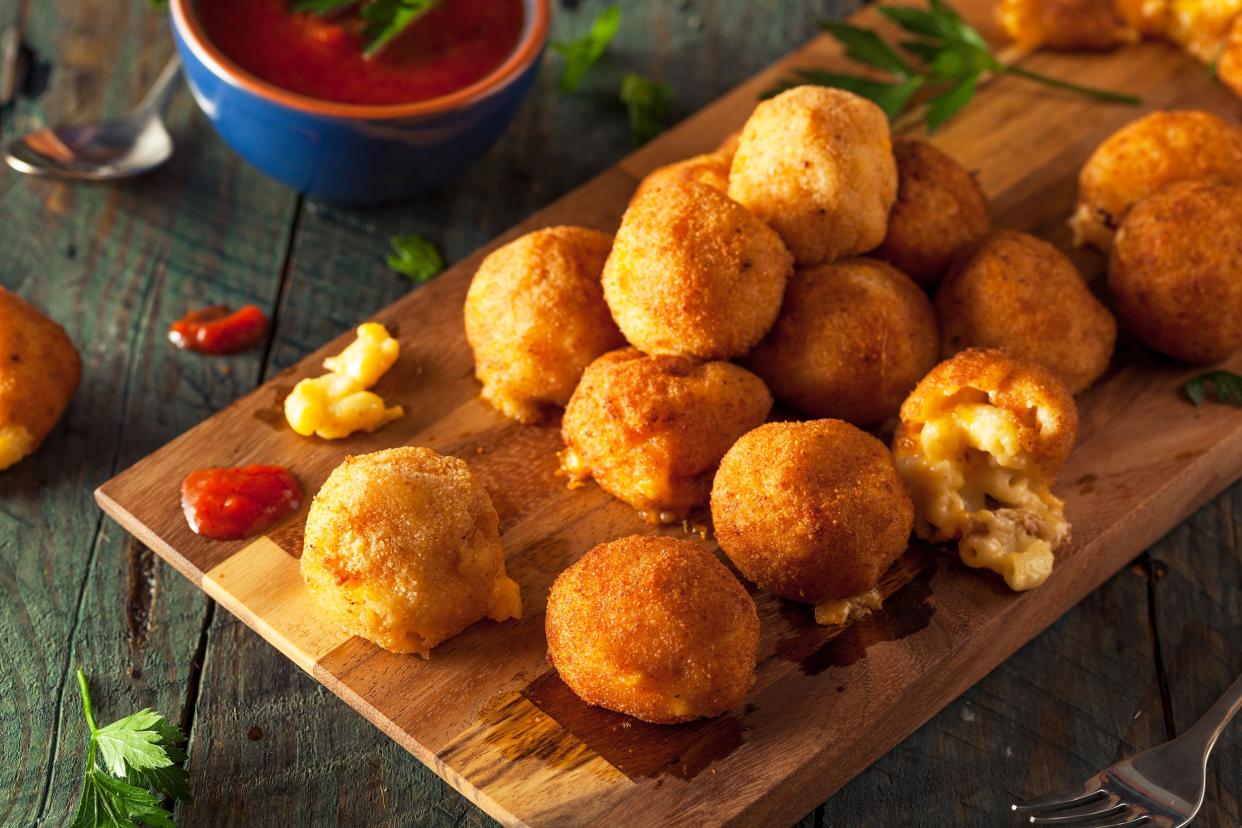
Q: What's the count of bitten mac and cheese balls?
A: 1